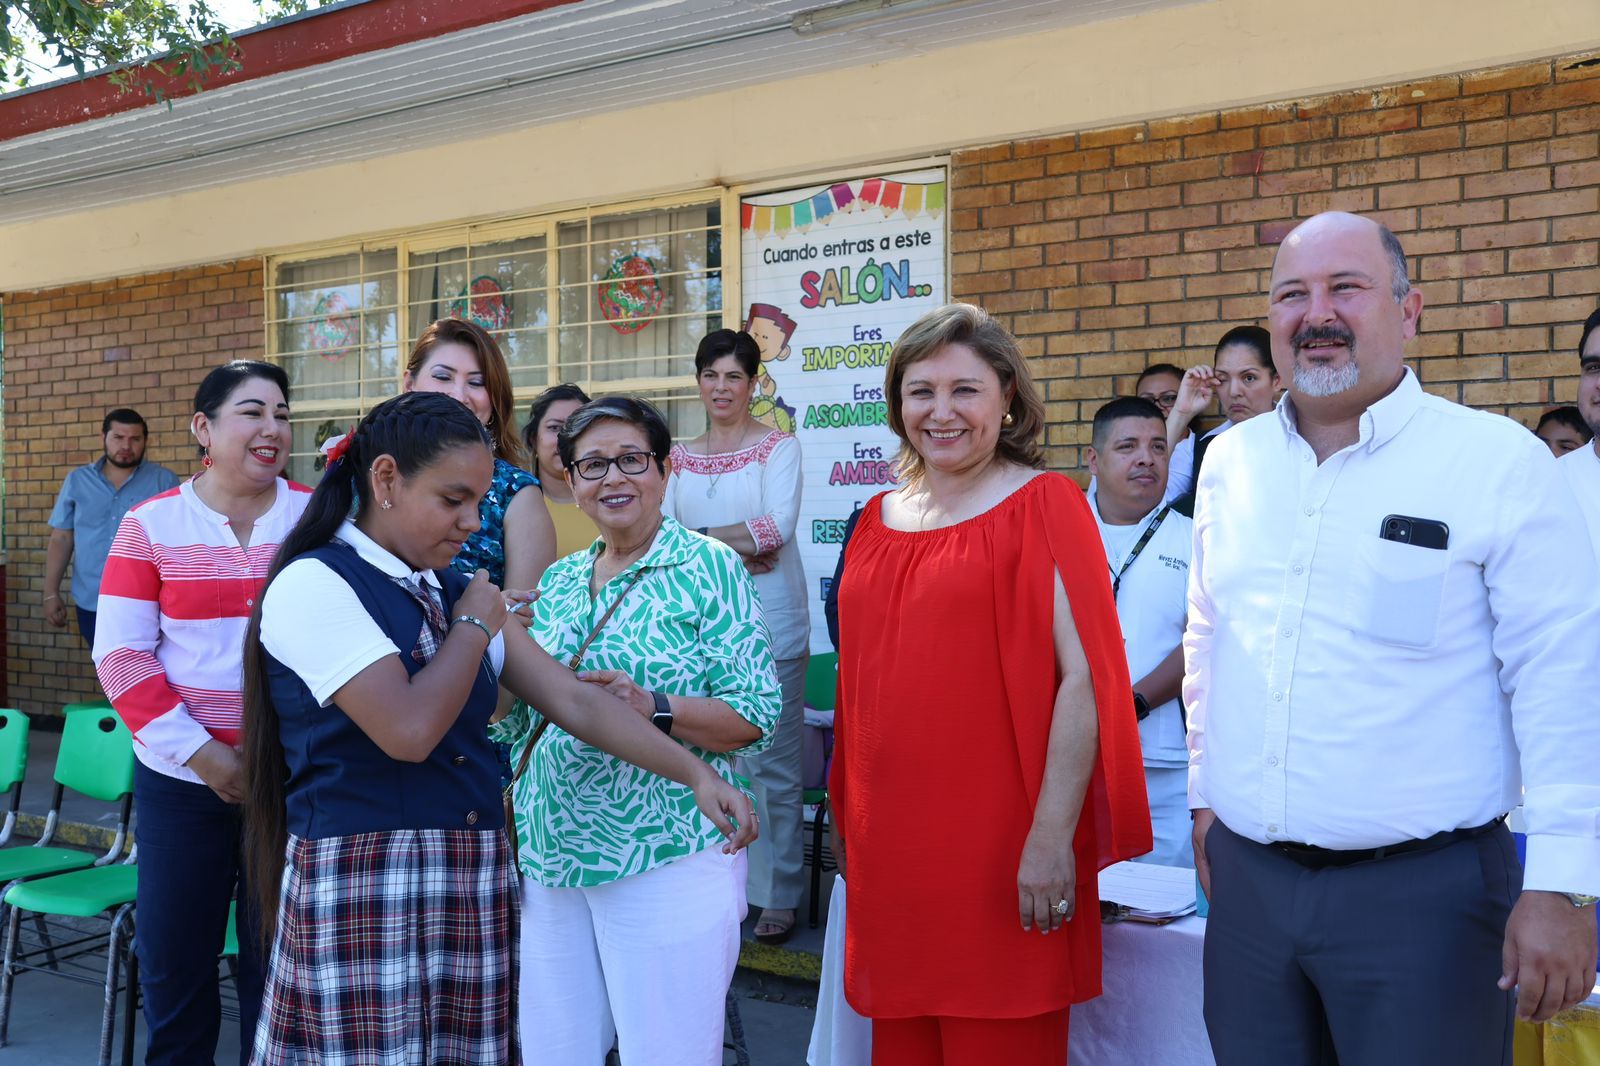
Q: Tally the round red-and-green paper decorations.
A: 3